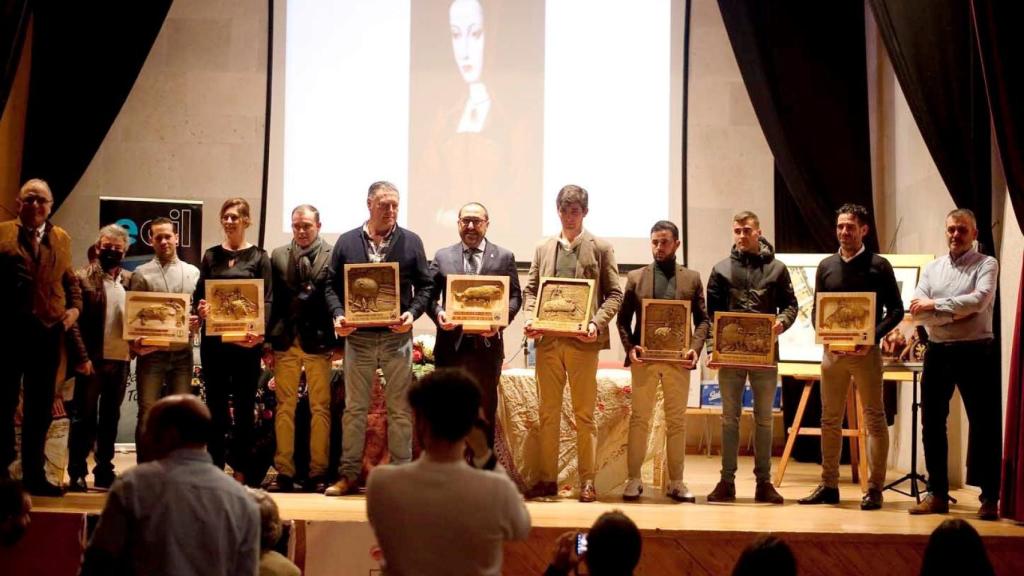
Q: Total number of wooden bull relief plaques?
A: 8